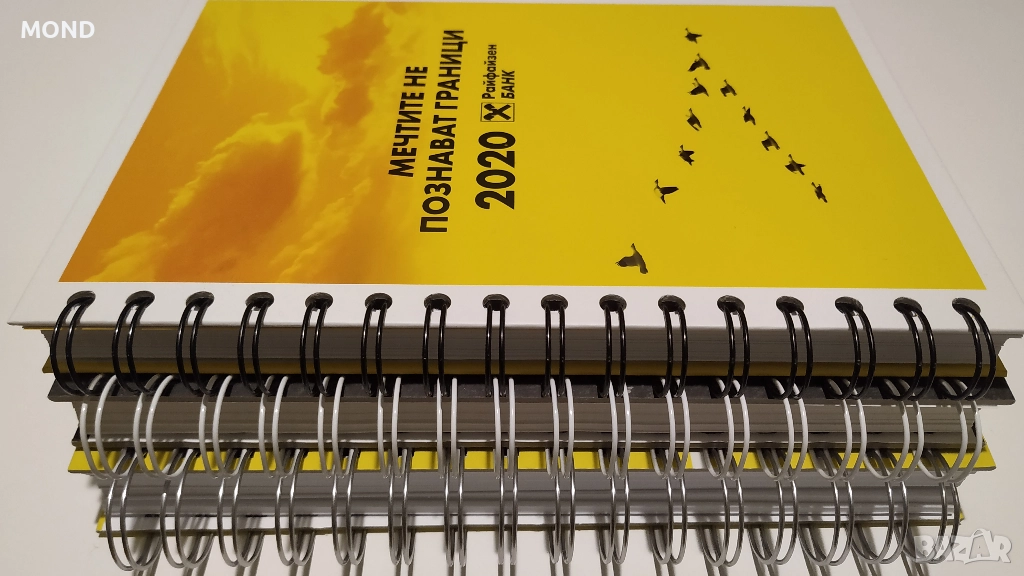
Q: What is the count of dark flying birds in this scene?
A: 12